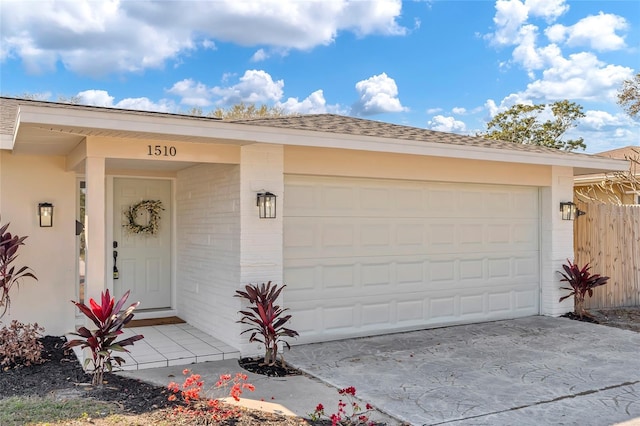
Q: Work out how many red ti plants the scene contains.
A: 4